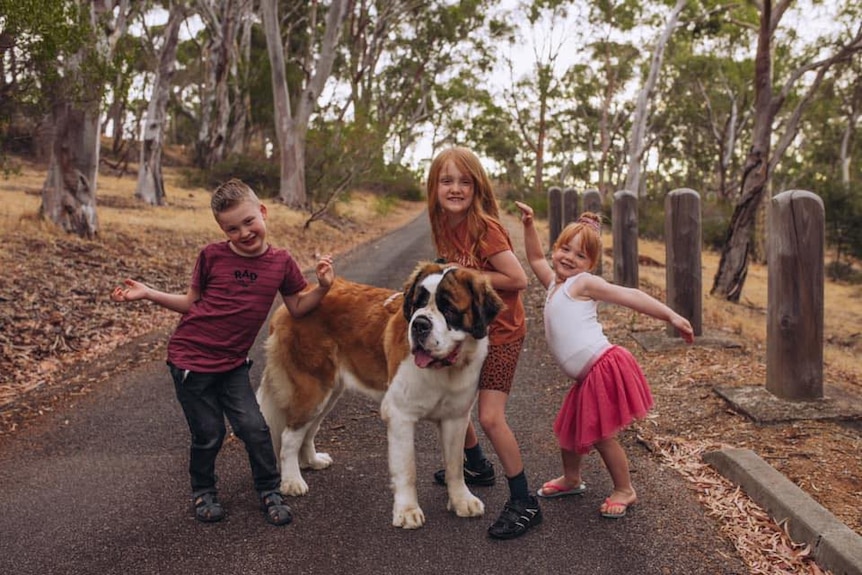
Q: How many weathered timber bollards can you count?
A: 6